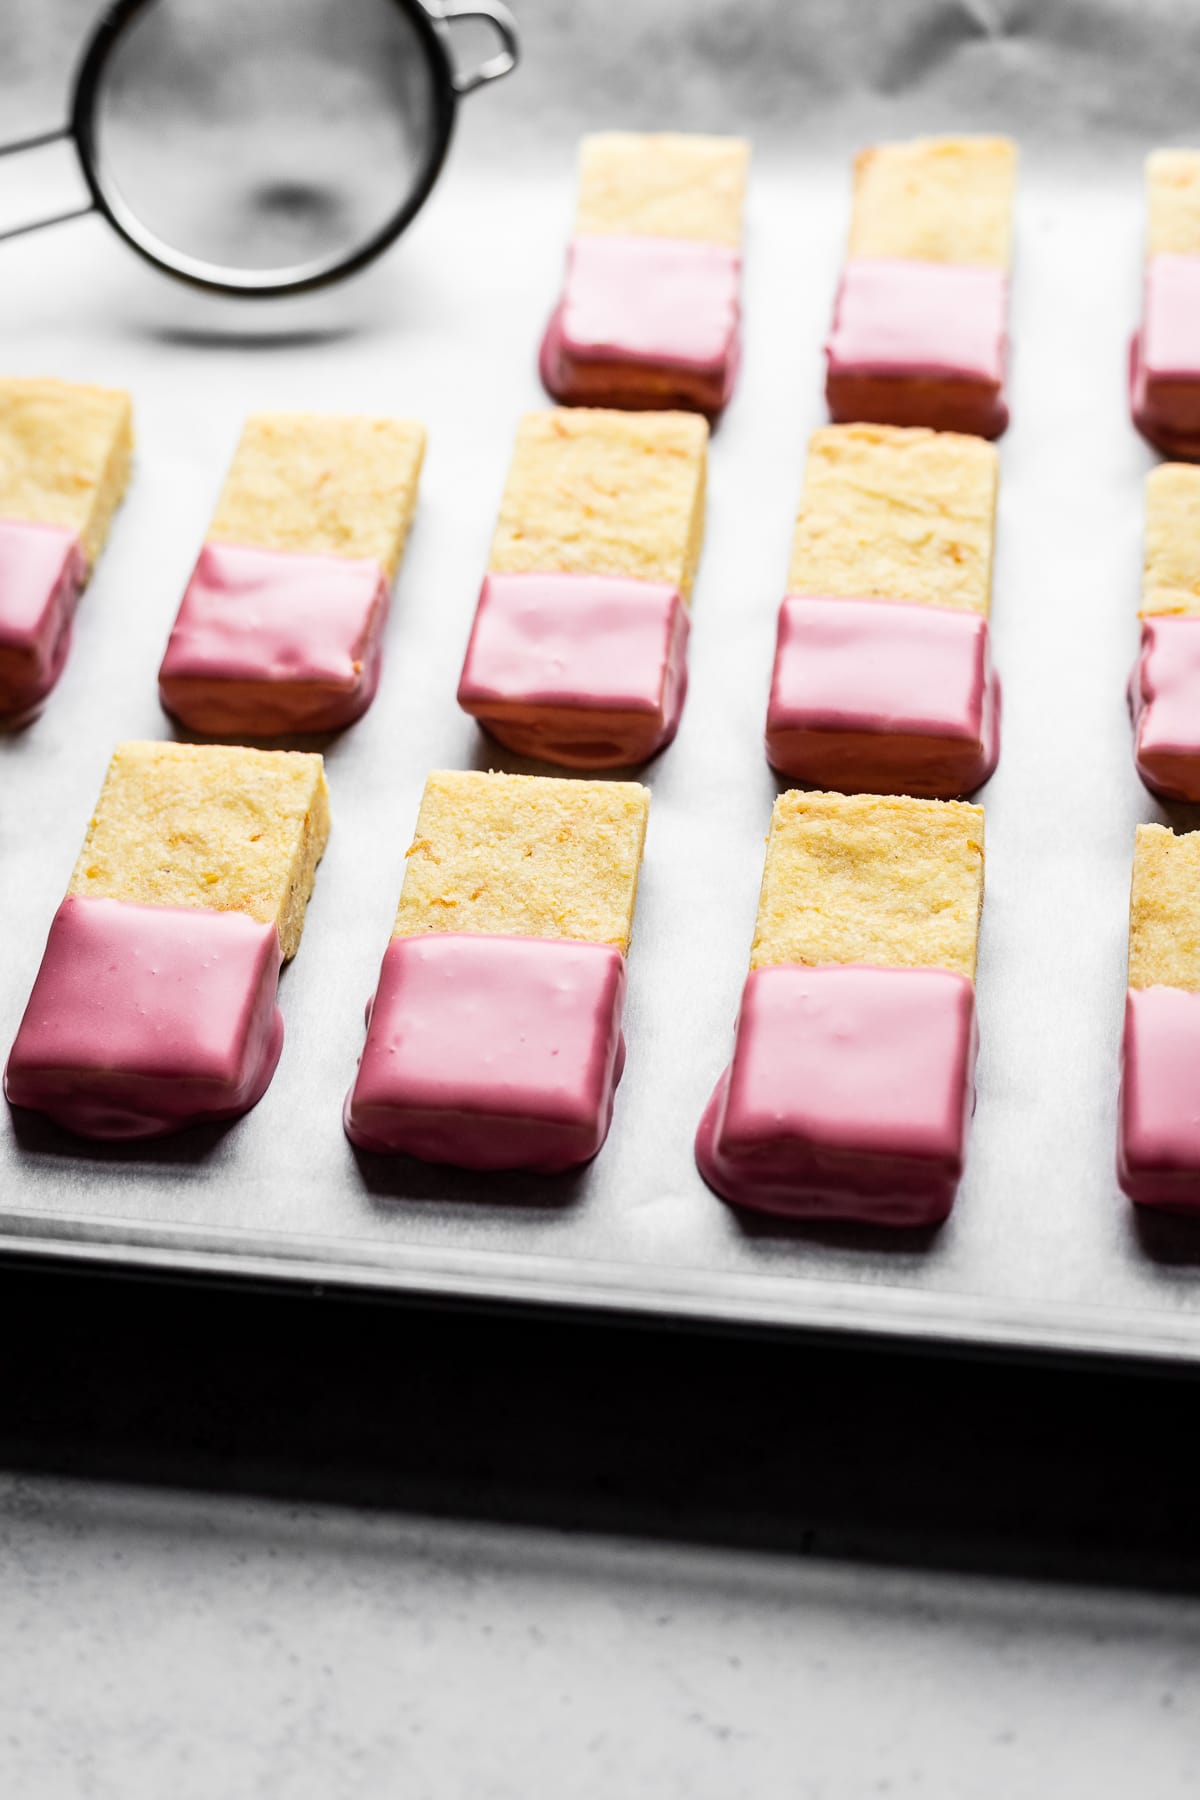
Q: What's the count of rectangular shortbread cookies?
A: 12